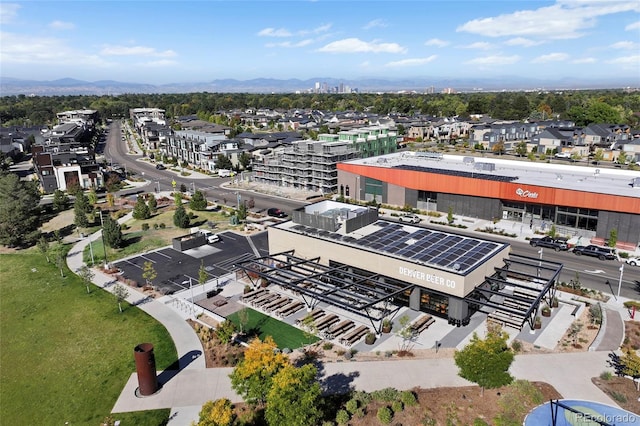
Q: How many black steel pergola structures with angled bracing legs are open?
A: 2